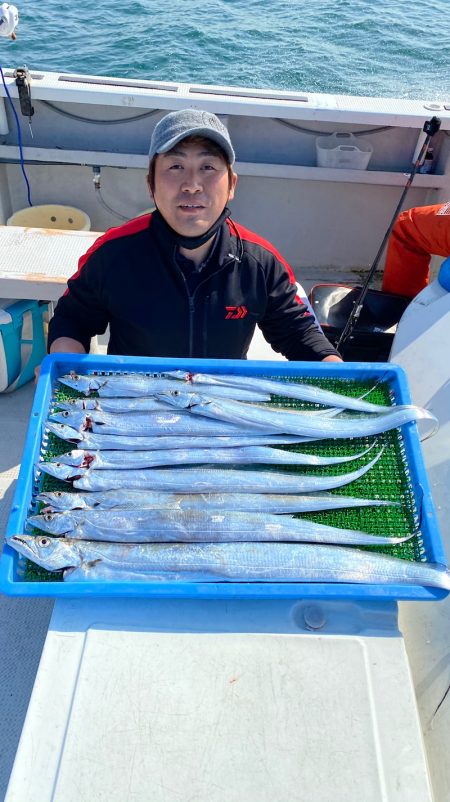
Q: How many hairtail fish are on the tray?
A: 11